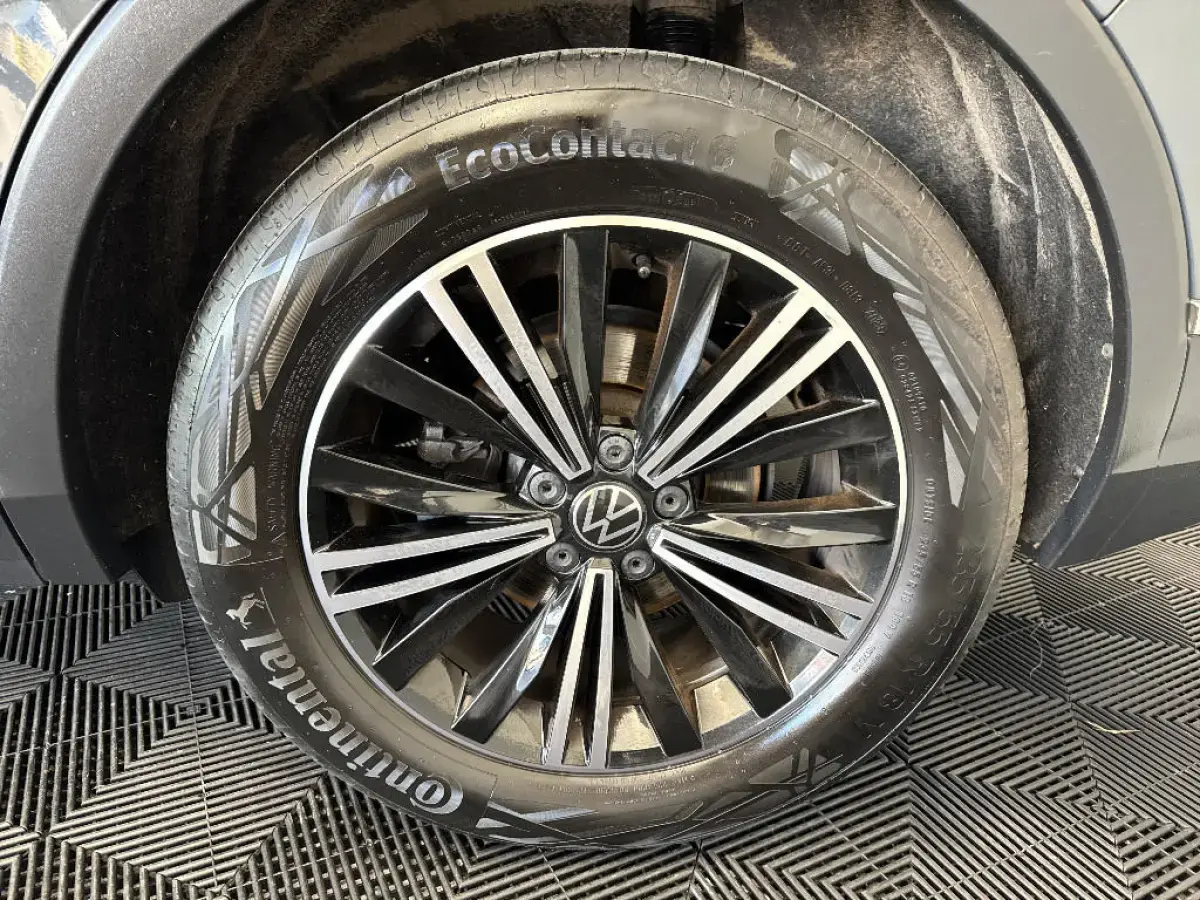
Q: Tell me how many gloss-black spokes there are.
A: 10